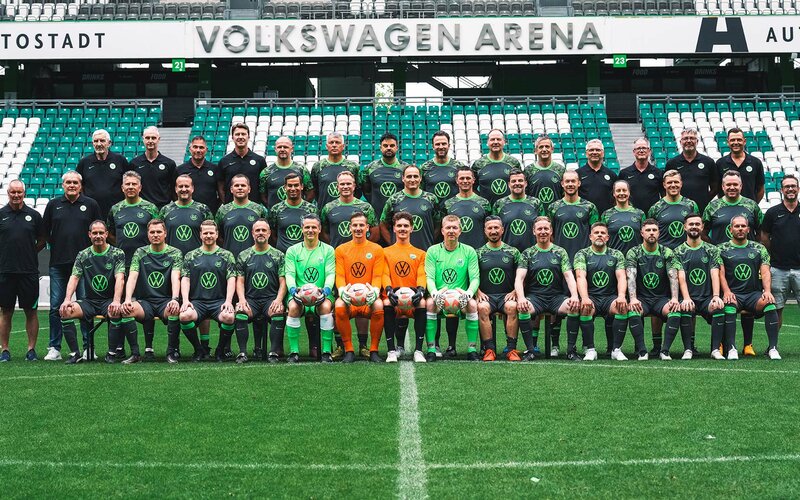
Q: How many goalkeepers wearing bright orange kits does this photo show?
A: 2